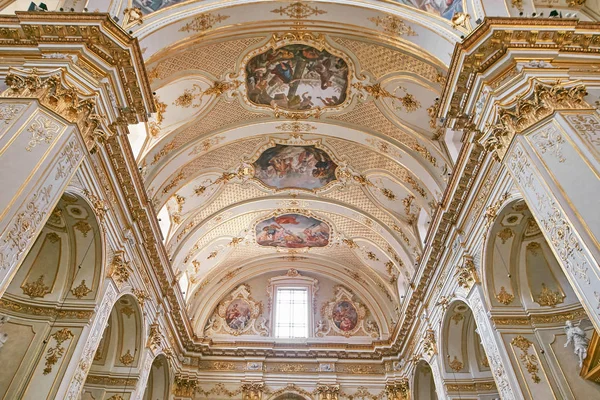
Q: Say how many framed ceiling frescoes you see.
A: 3